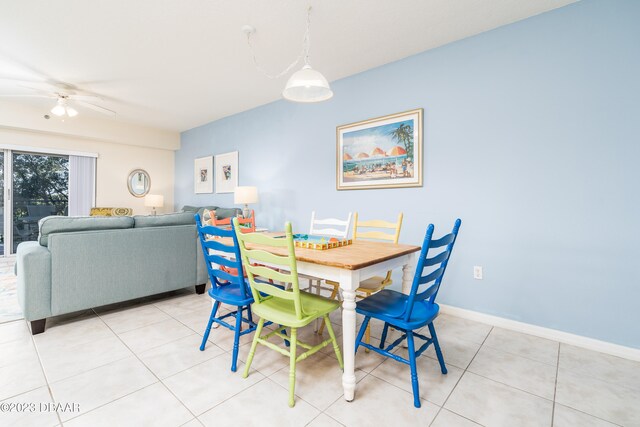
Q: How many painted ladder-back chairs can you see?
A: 6